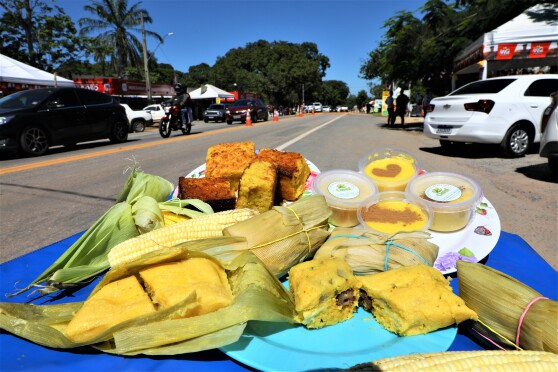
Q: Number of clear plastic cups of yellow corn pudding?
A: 4